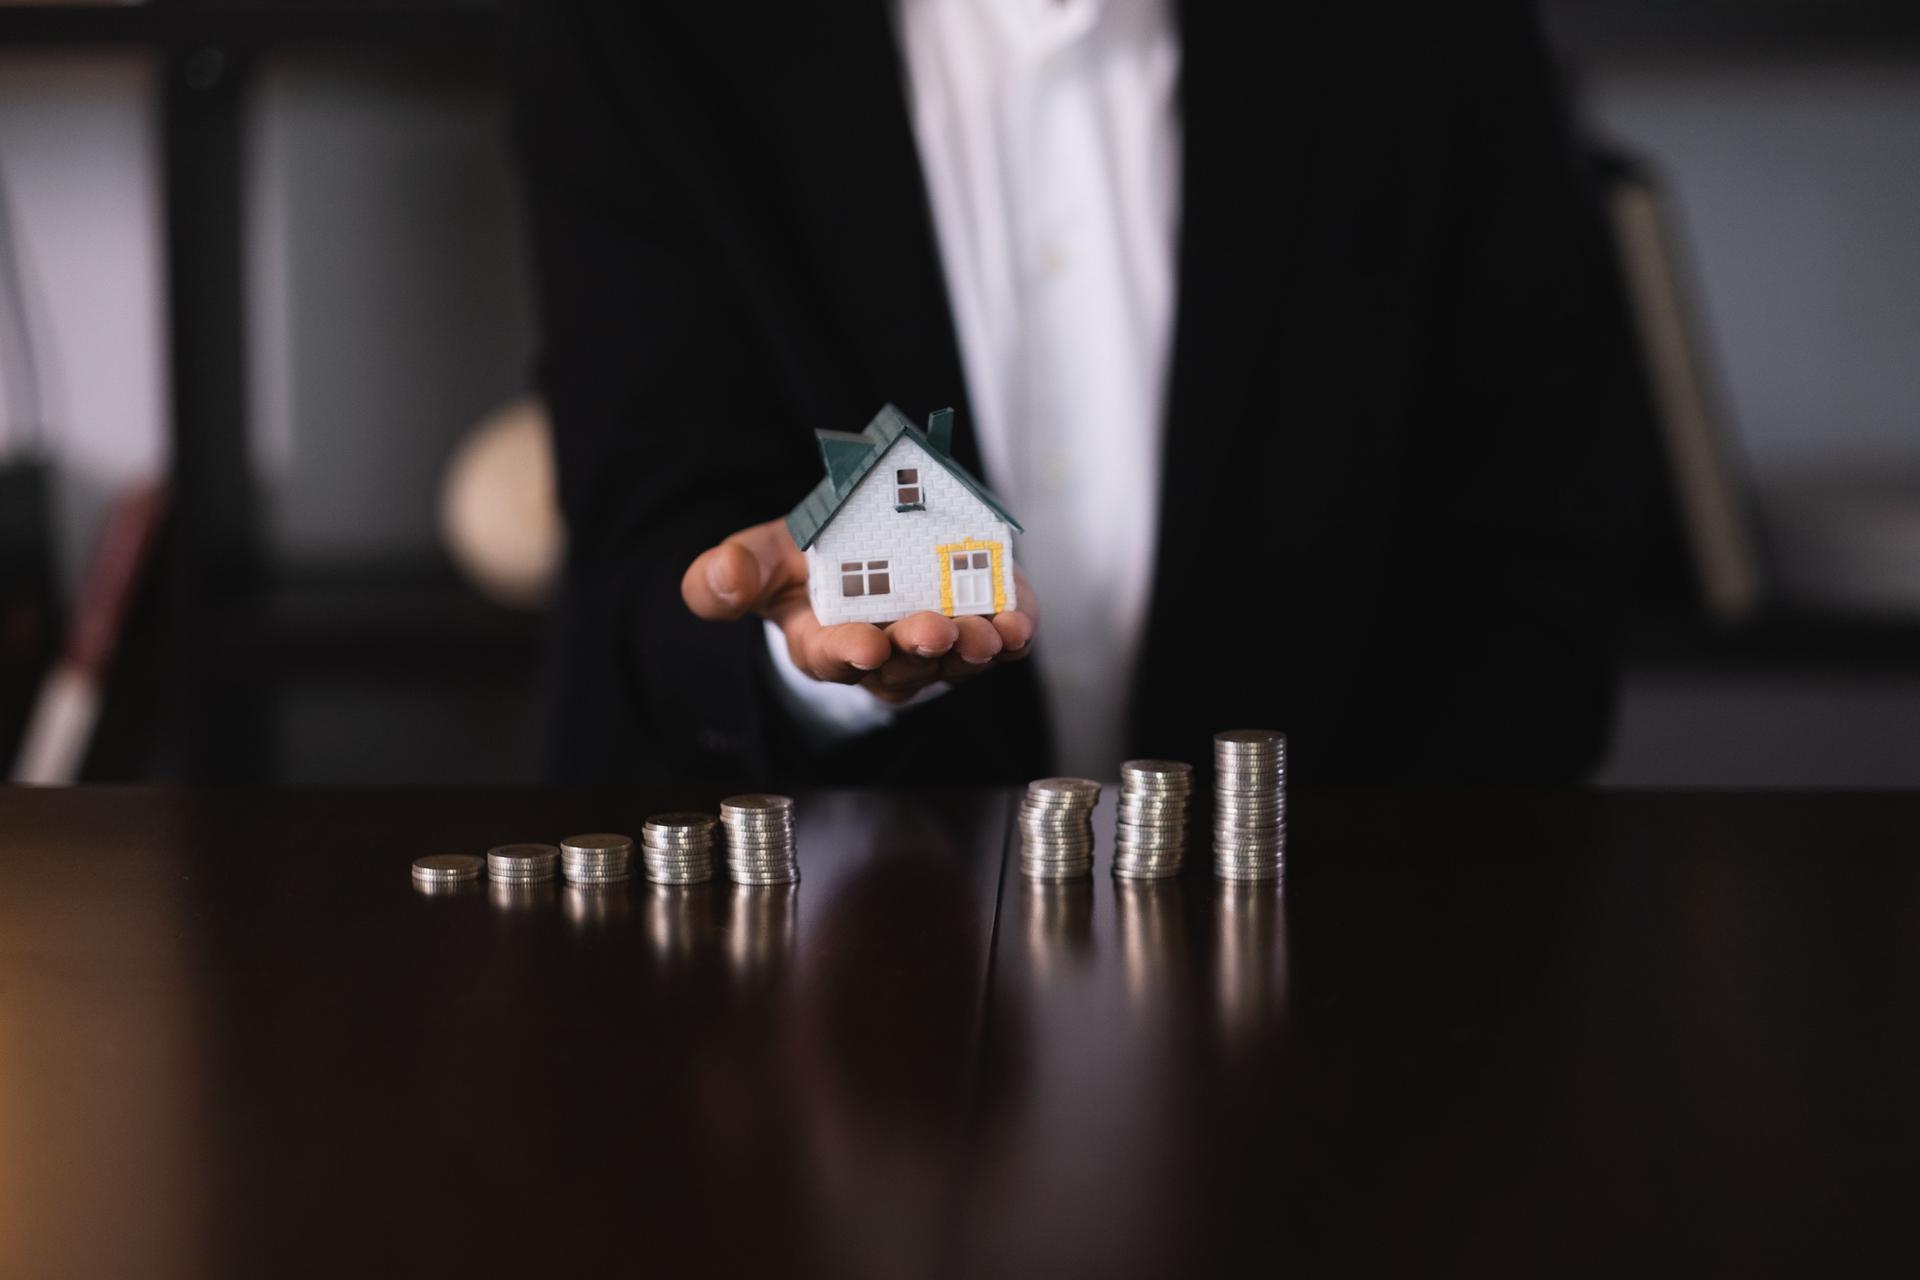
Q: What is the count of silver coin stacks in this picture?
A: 8